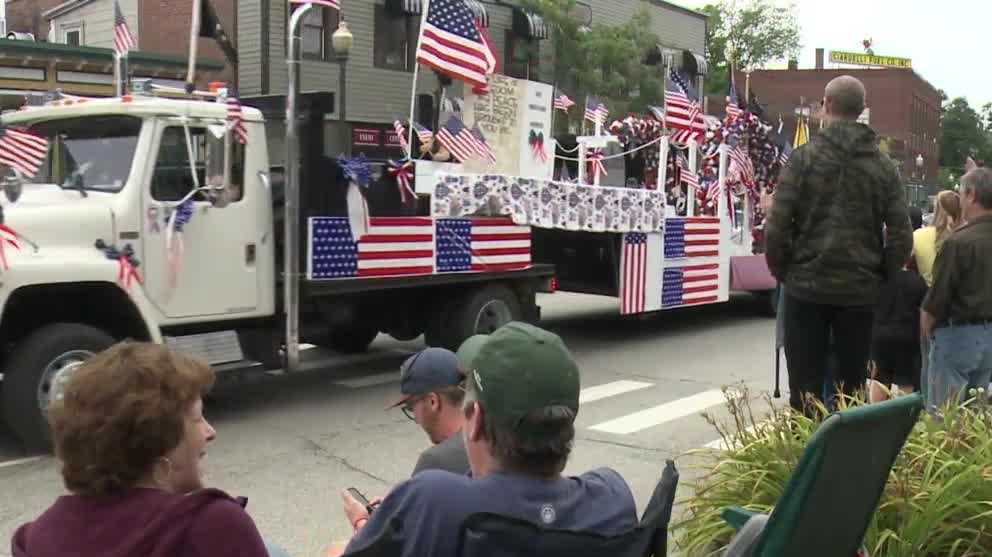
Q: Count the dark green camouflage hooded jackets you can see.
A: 1